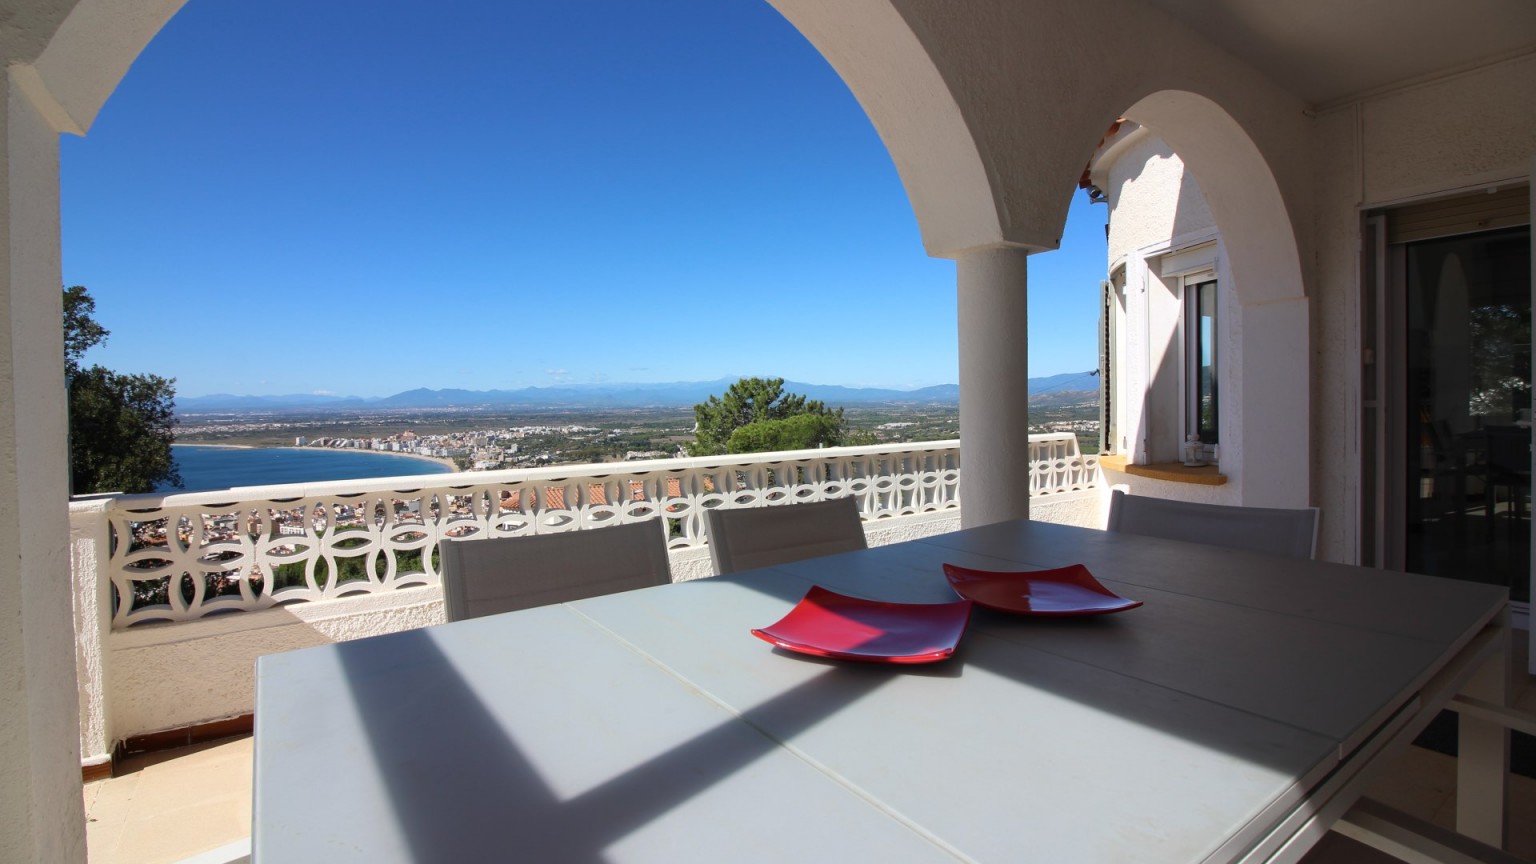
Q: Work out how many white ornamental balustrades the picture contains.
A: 1